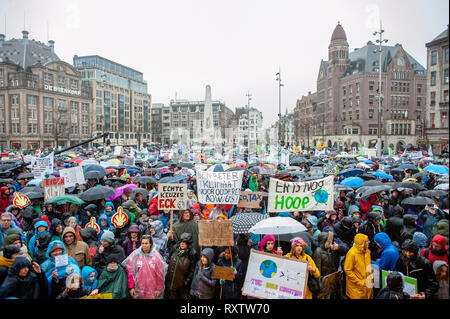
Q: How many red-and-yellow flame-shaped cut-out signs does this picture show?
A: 3